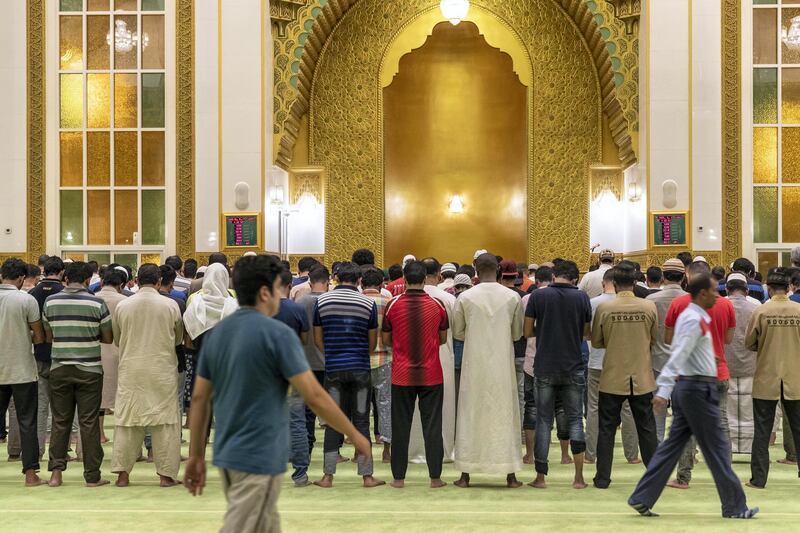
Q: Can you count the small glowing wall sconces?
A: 3